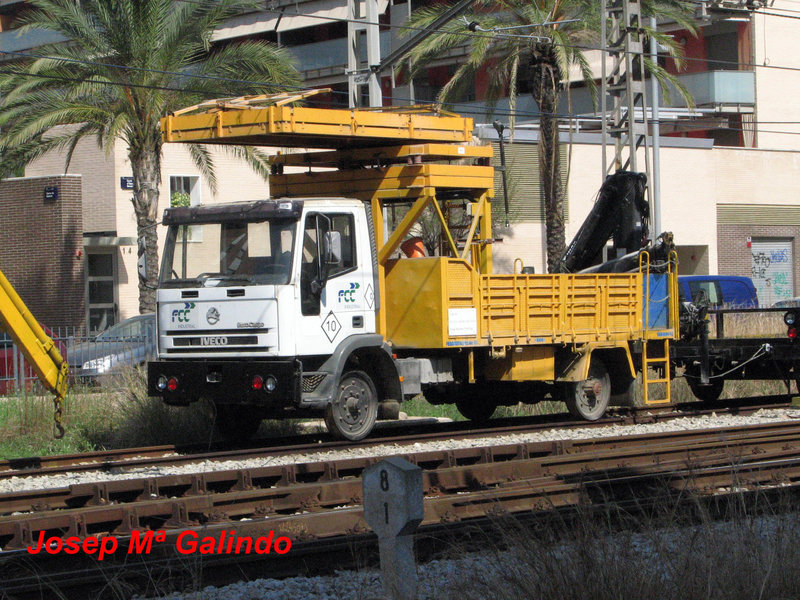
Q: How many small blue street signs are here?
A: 2